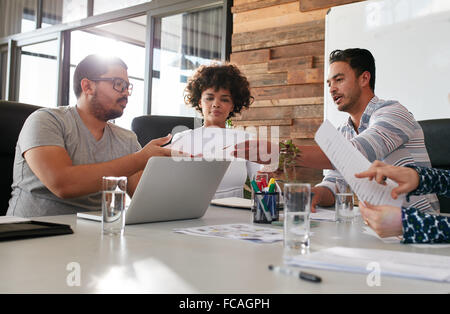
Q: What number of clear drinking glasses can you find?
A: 3